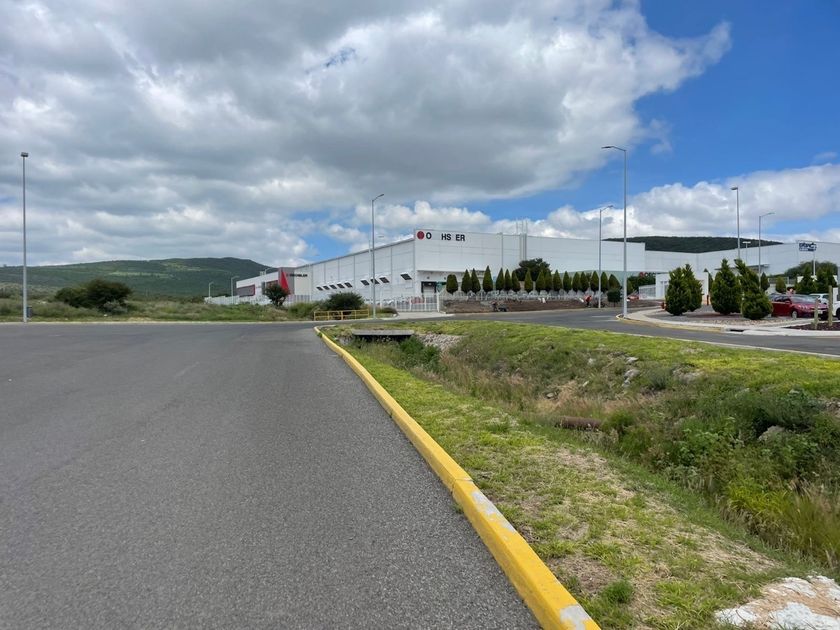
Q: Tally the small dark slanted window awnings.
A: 9